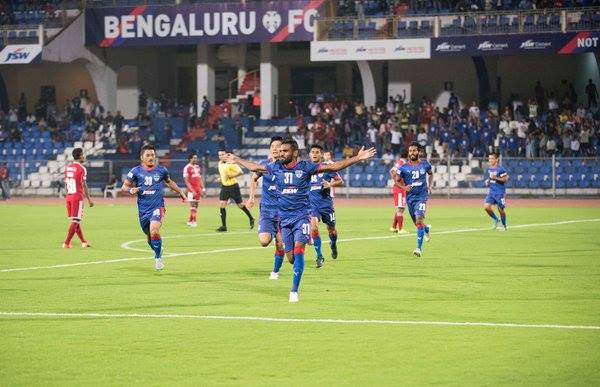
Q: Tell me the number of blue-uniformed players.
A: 6